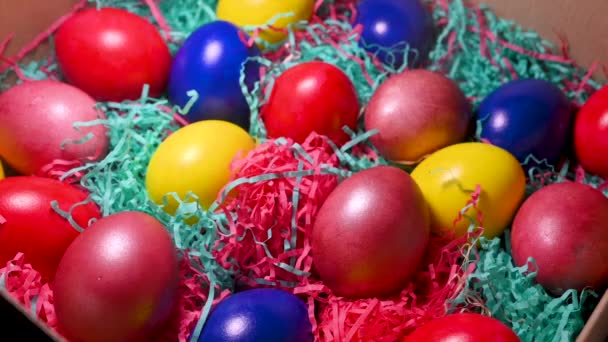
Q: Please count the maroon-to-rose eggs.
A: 5